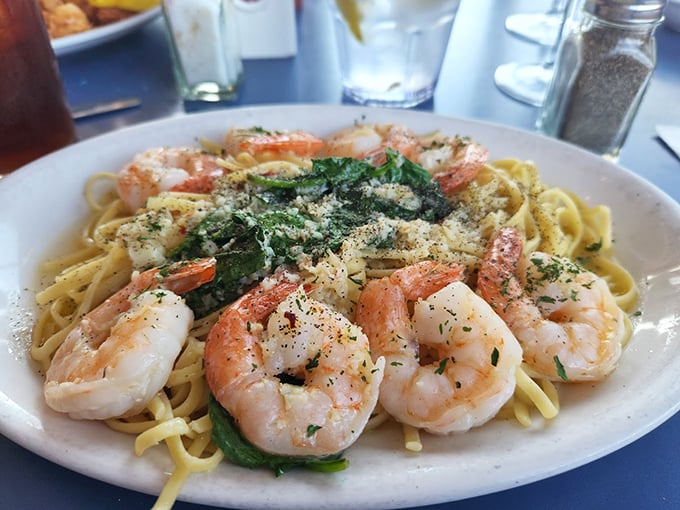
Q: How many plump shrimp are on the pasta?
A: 8